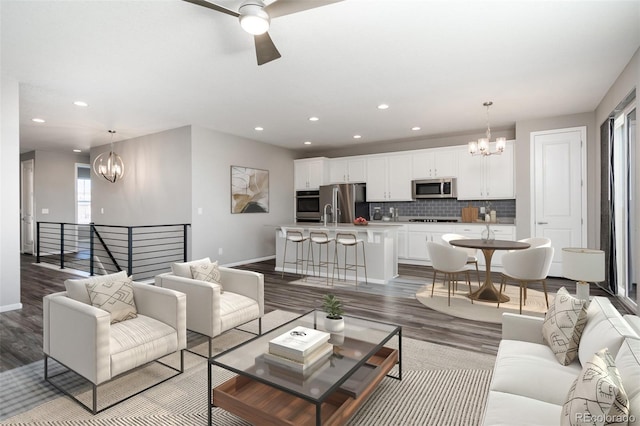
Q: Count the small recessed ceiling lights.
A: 9